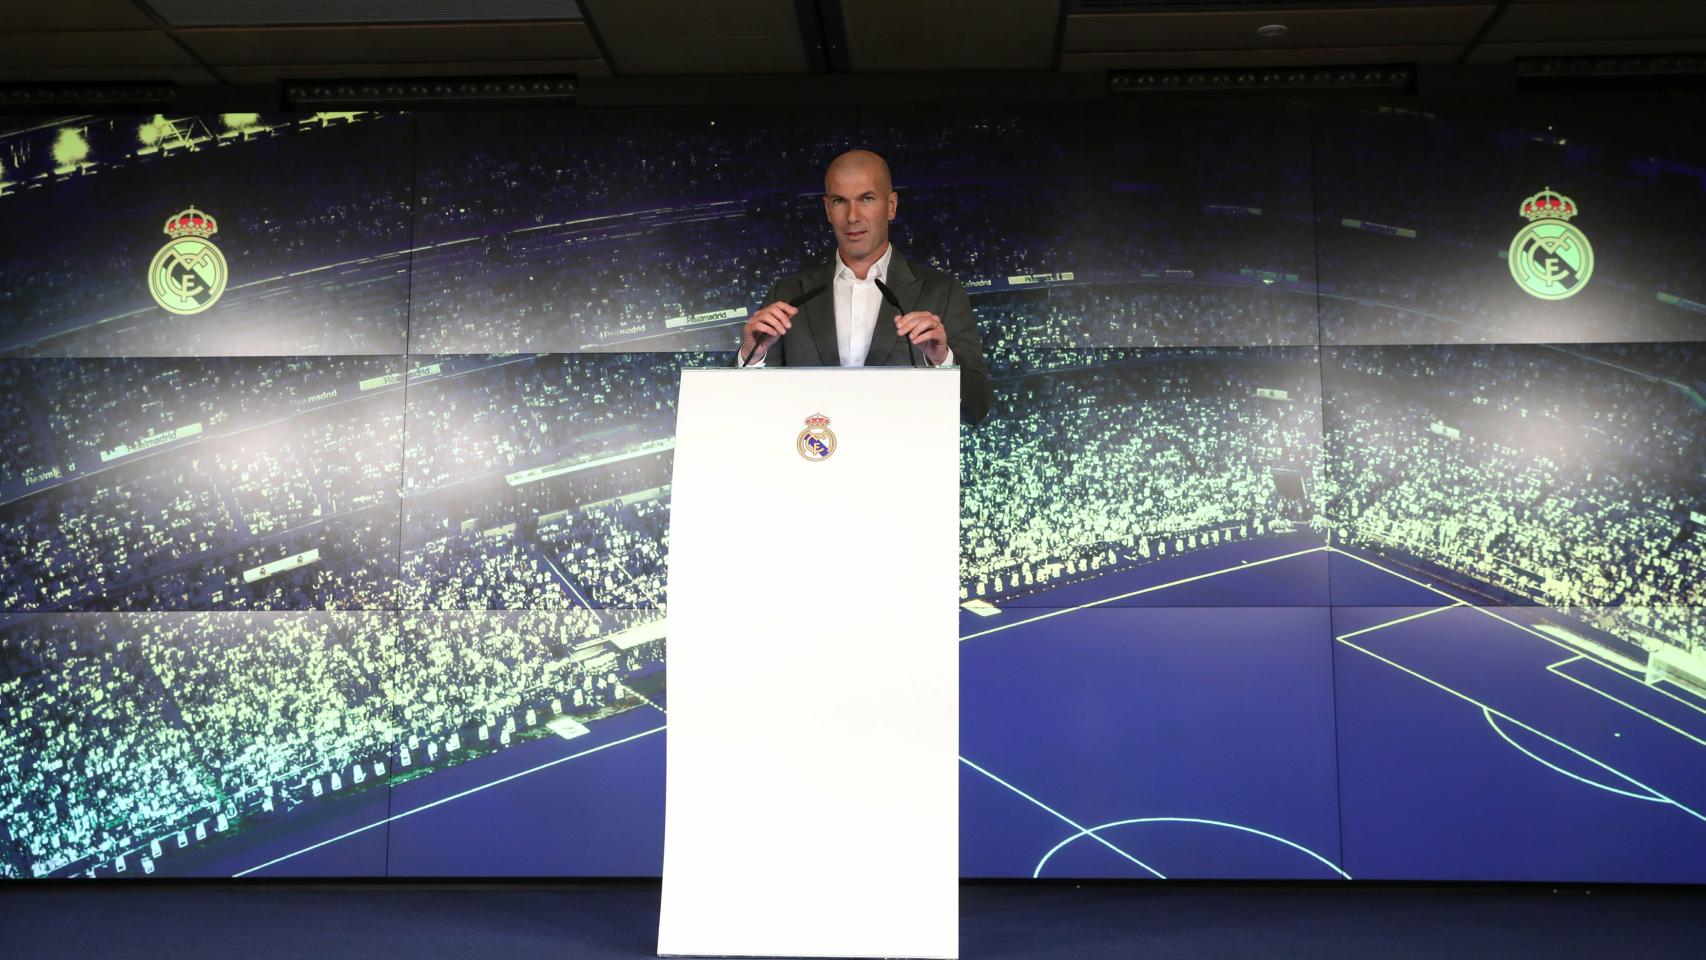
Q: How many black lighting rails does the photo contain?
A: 4